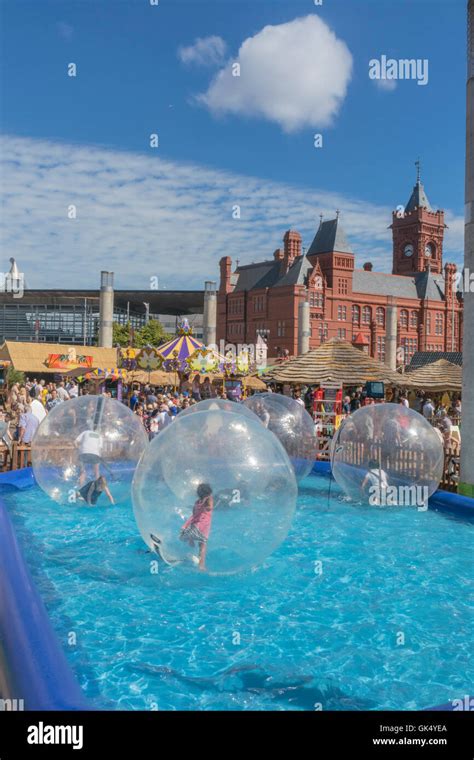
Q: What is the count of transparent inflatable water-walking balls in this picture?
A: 5